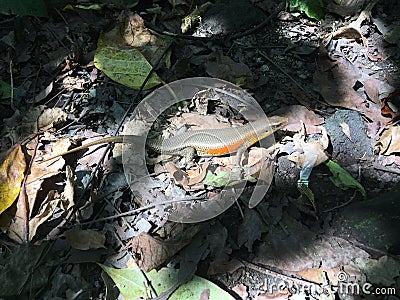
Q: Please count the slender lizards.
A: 1